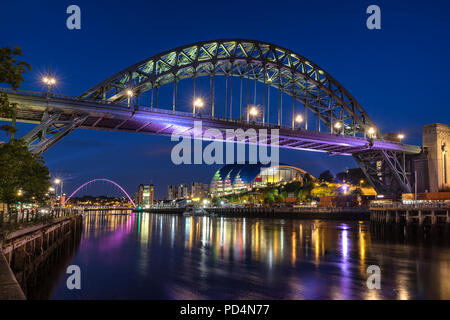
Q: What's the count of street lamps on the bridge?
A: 8